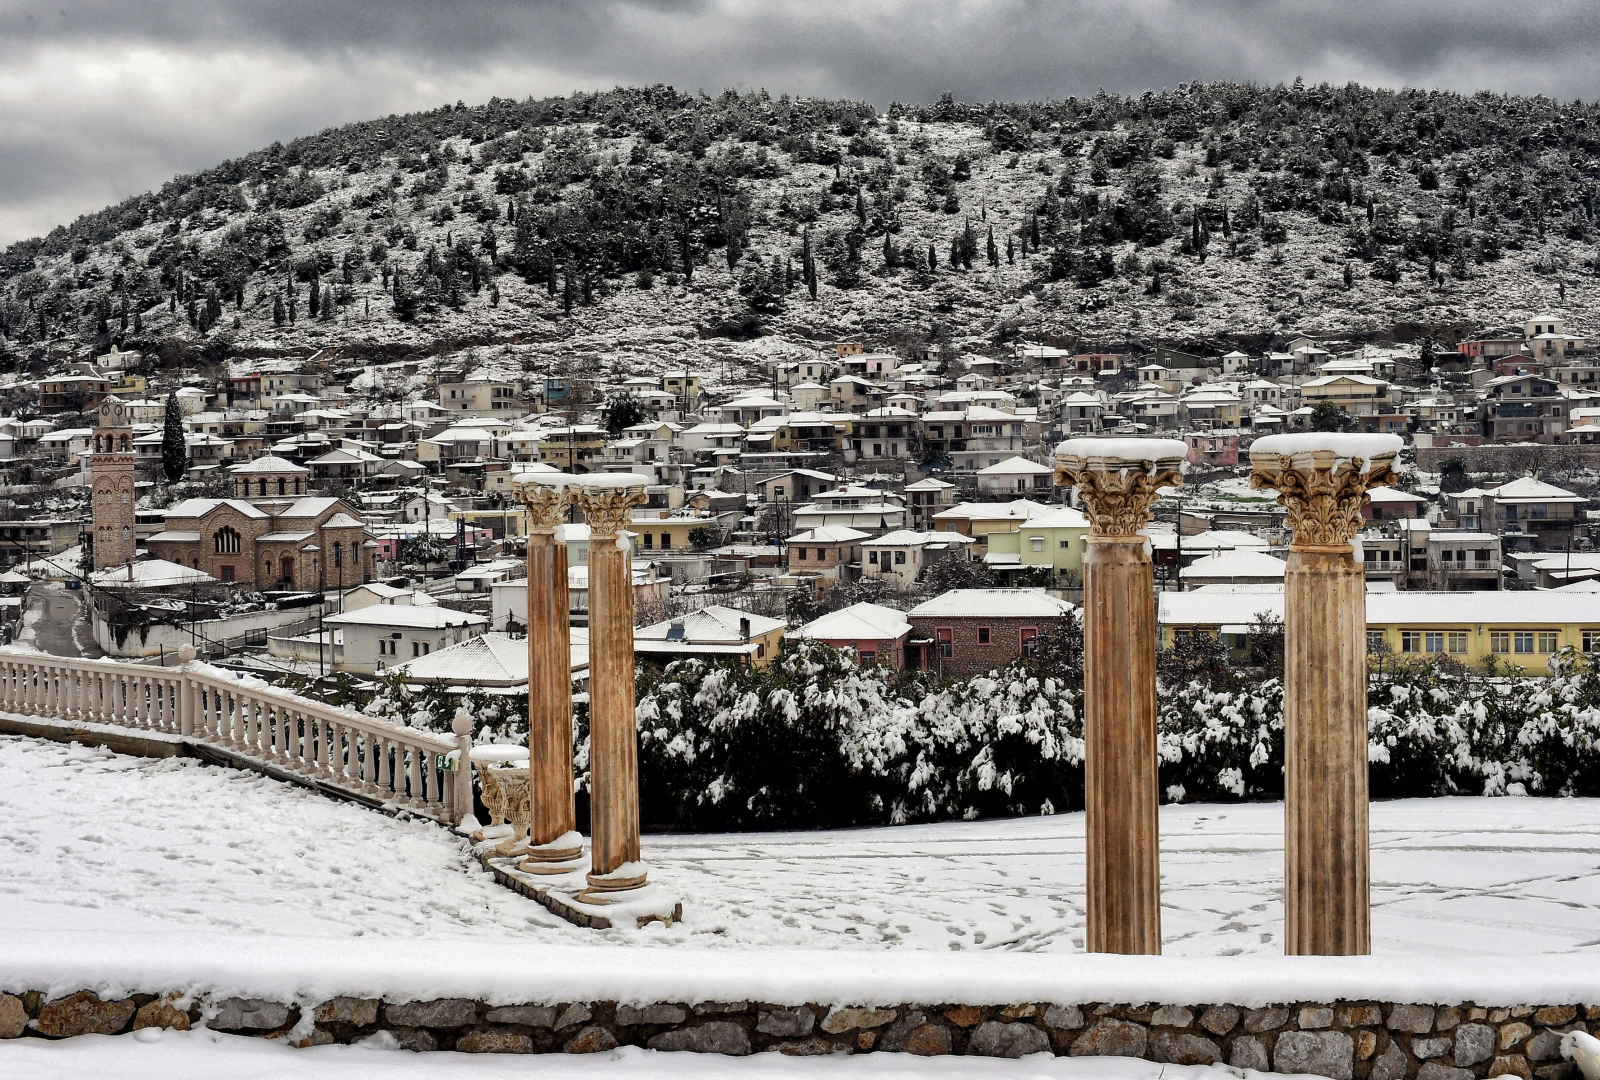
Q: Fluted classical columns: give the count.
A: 4